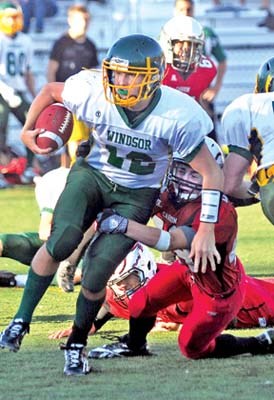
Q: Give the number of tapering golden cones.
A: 0